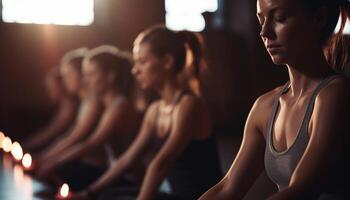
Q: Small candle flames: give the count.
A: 5